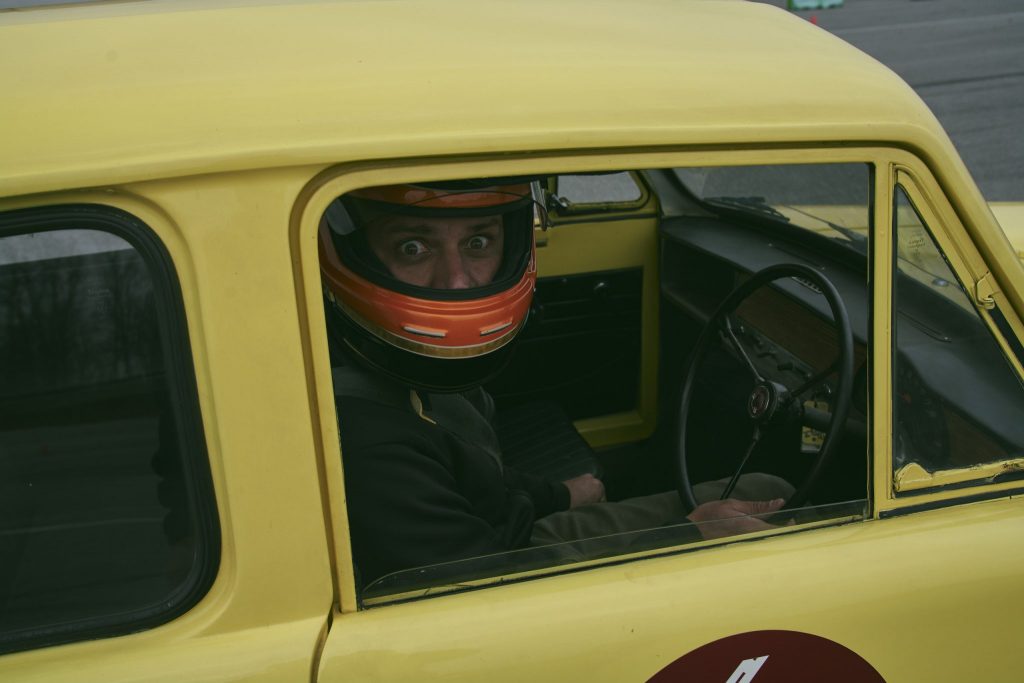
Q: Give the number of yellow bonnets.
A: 1